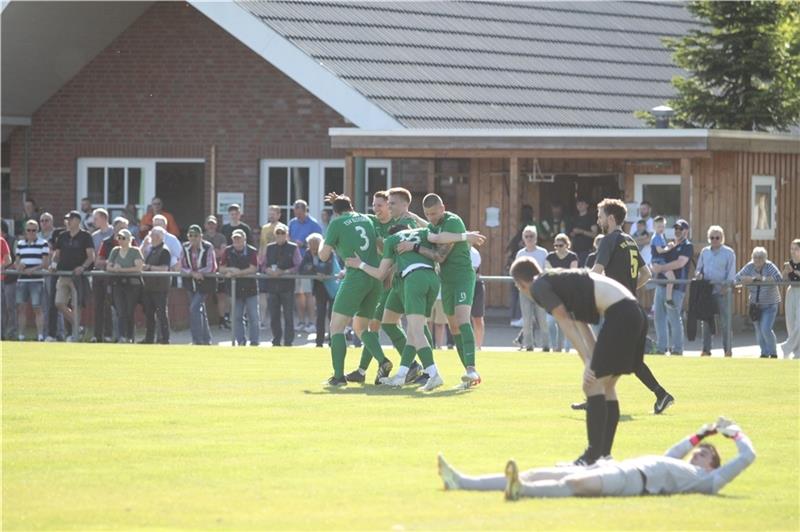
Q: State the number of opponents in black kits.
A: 2